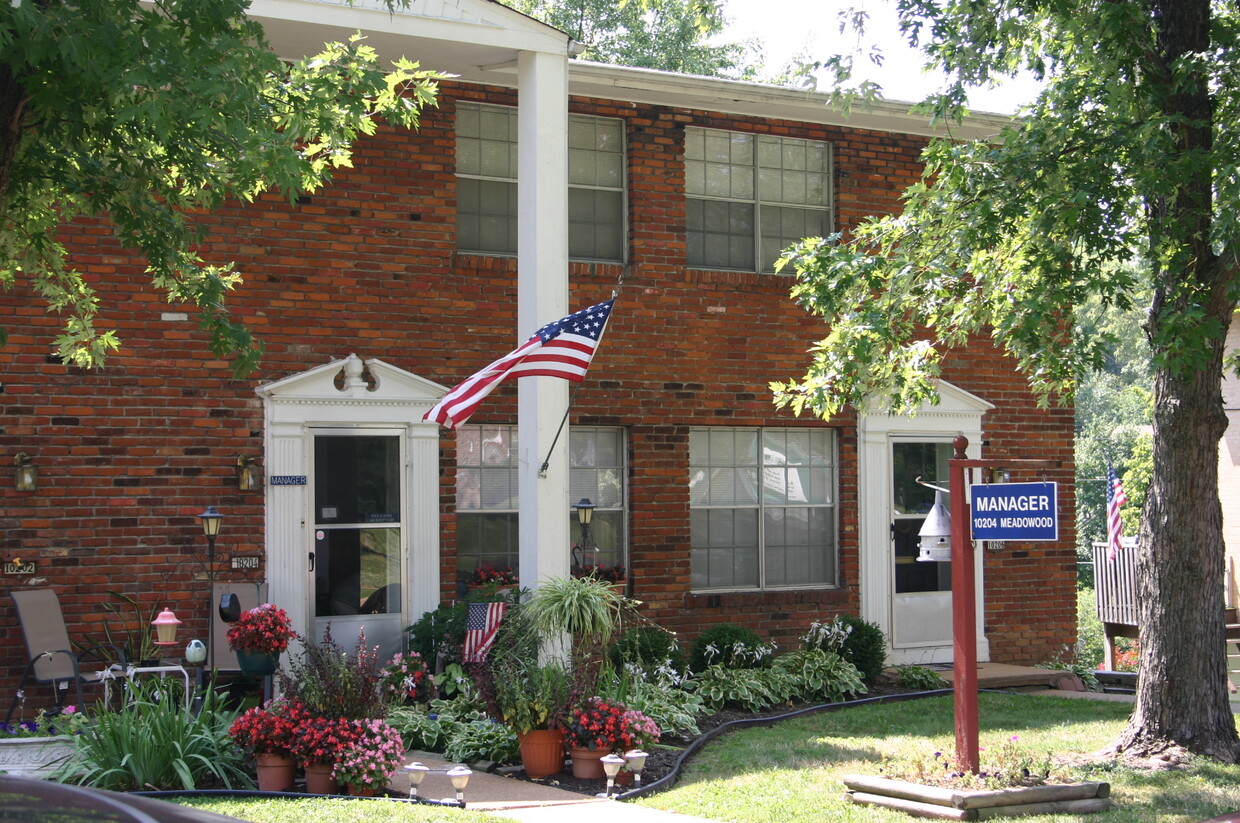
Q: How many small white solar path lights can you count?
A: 4